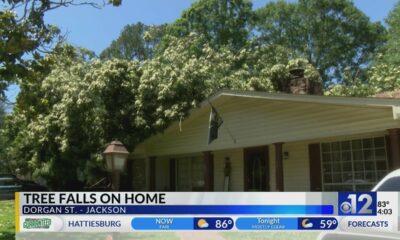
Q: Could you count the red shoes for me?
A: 0